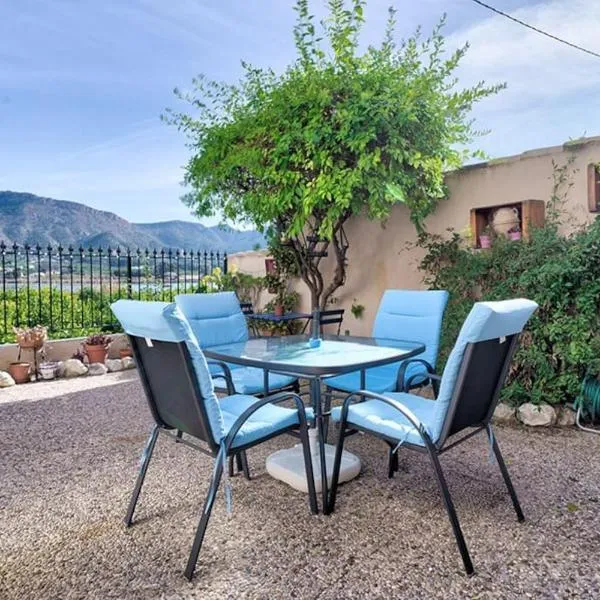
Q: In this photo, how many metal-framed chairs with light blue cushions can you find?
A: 4